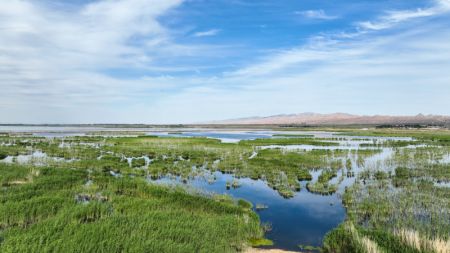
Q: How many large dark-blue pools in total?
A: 1